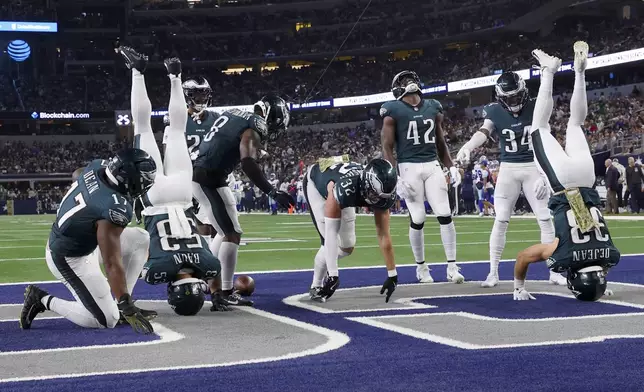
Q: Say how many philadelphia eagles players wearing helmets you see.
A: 8